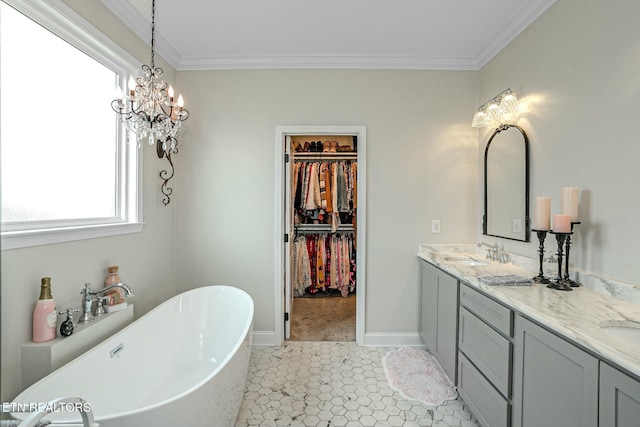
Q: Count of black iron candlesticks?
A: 3